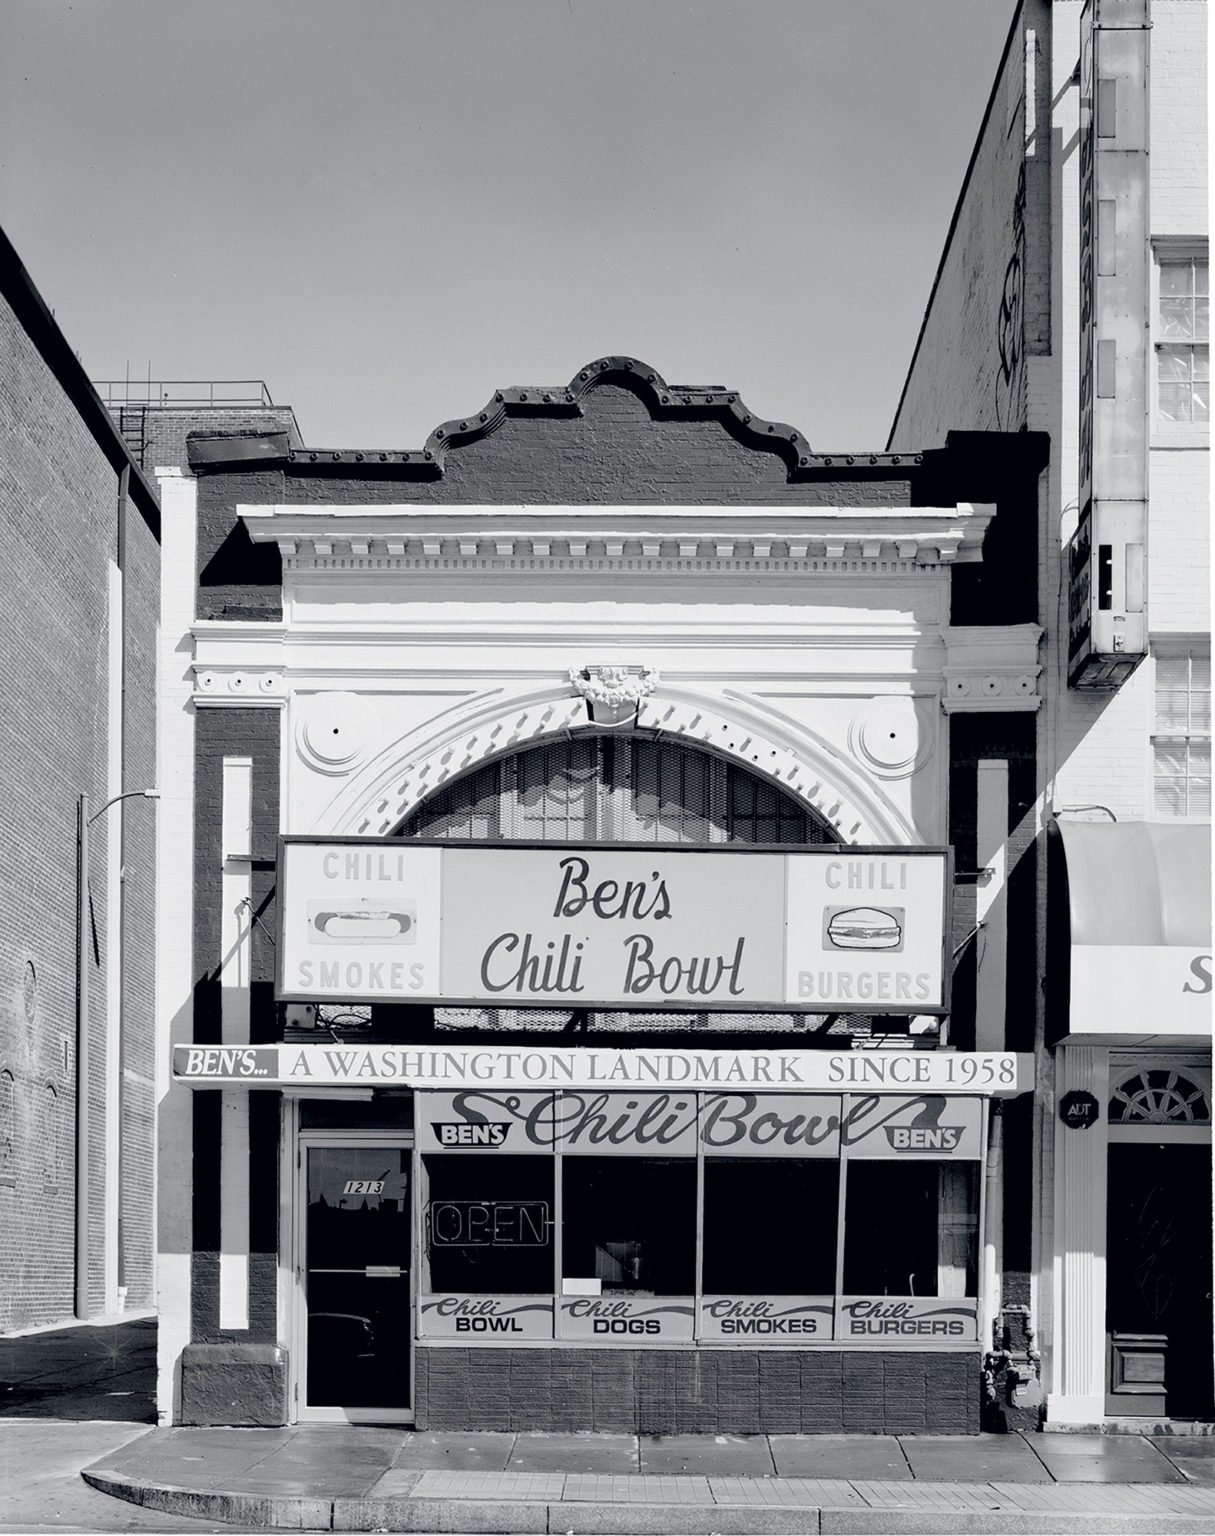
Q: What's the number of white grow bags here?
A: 0